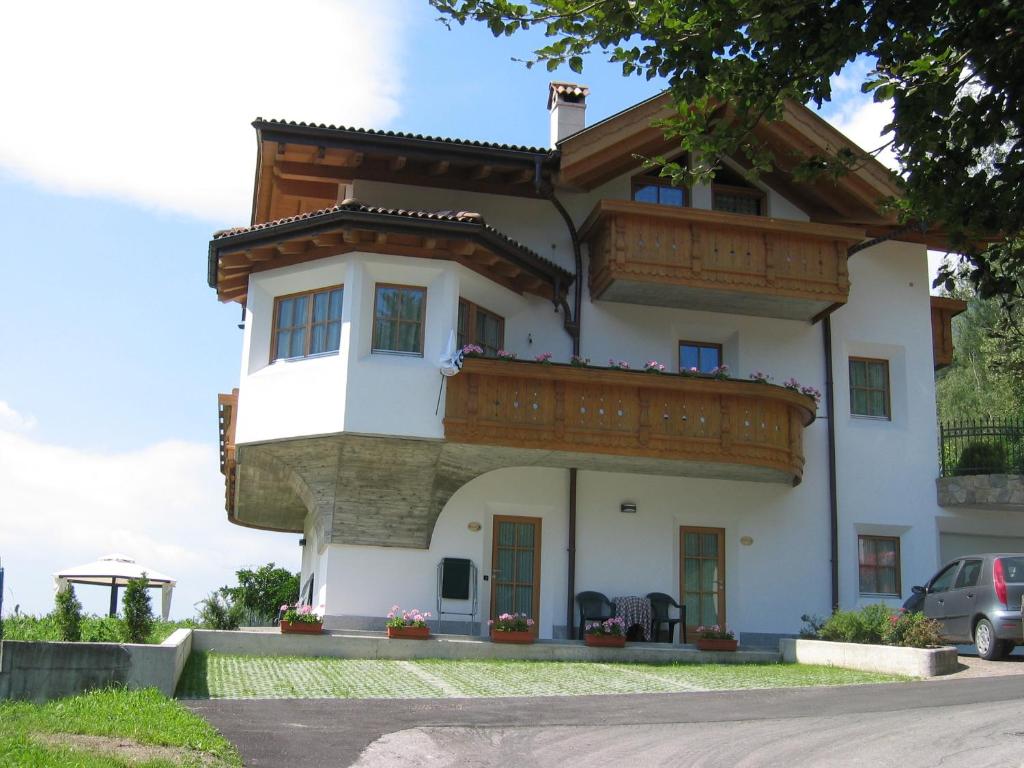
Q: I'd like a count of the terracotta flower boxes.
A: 5